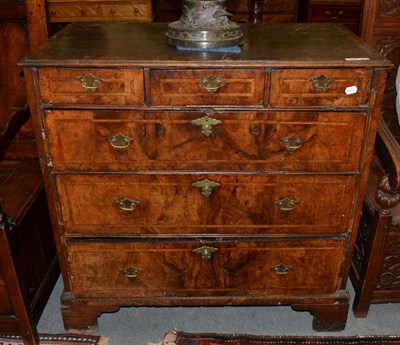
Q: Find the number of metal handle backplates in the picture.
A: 9